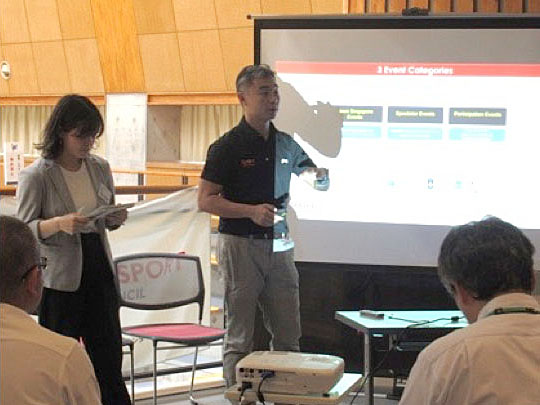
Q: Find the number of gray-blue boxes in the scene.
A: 3